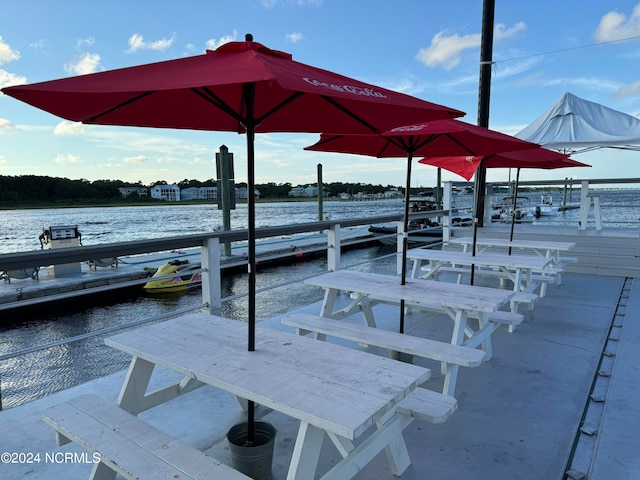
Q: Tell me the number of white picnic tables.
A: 4